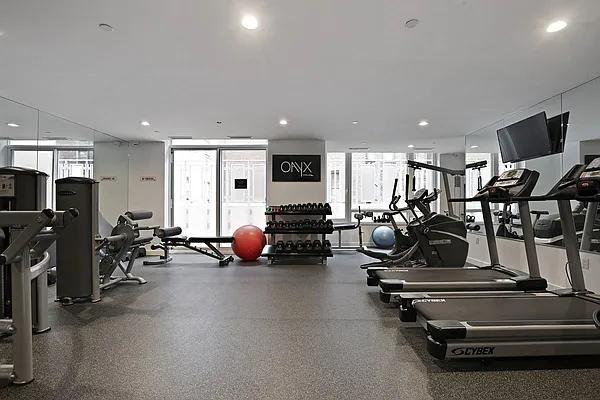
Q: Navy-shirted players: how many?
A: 0